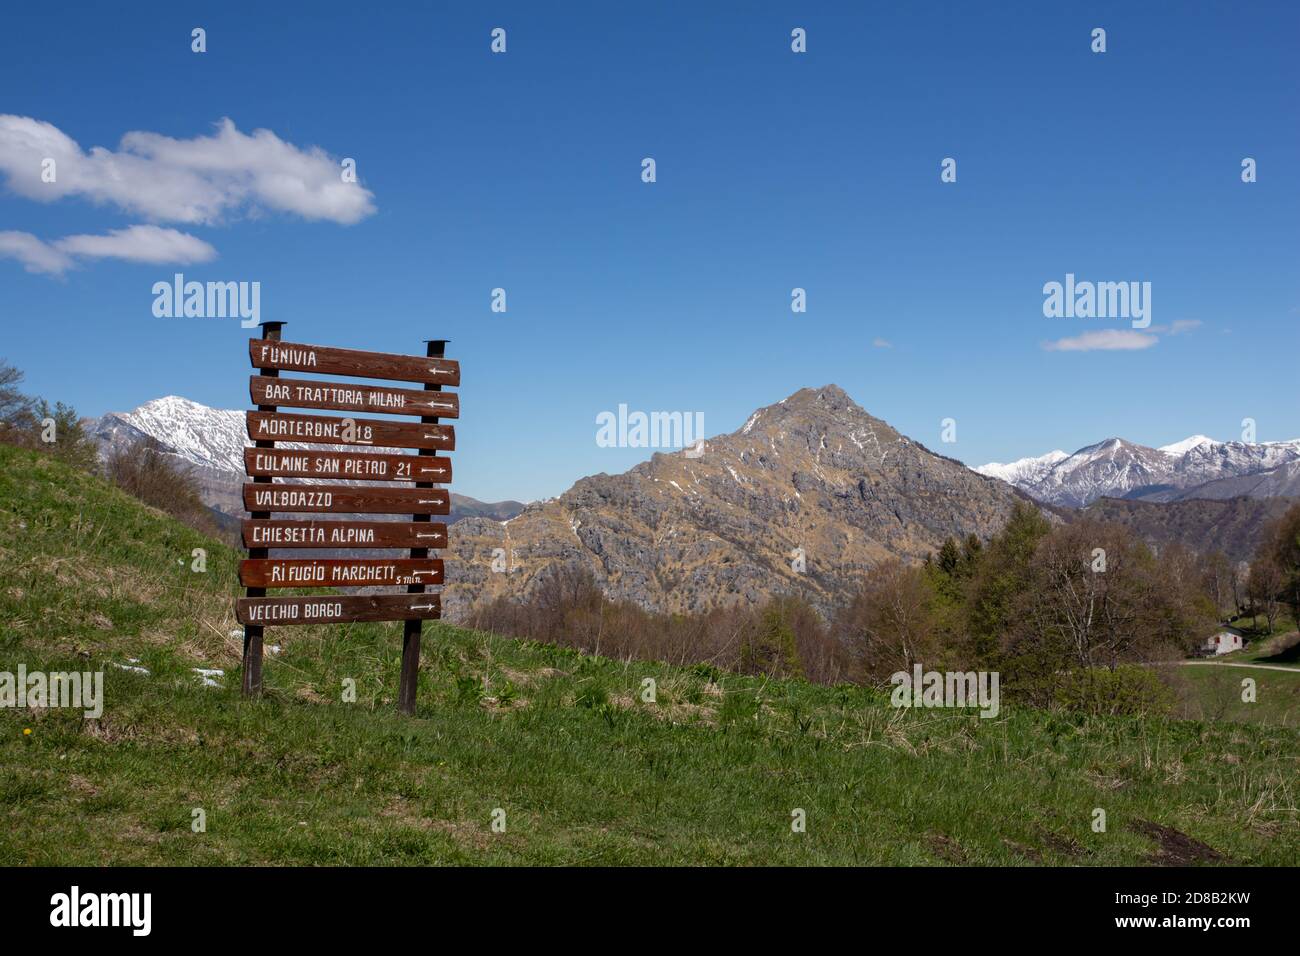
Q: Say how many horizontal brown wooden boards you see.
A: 8